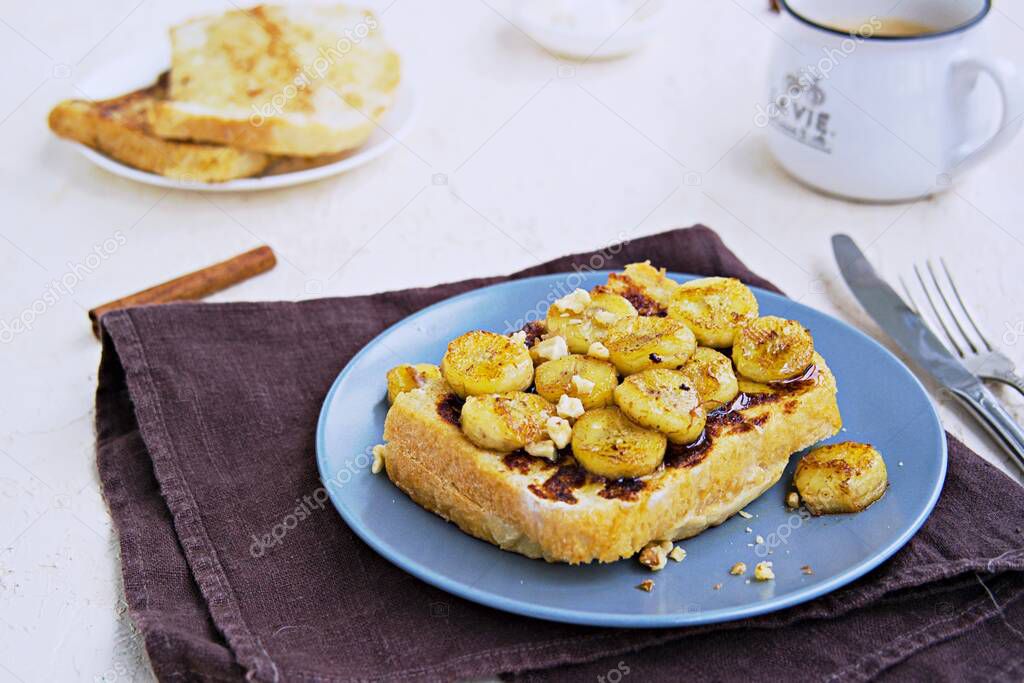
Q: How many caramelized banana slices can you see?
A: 12